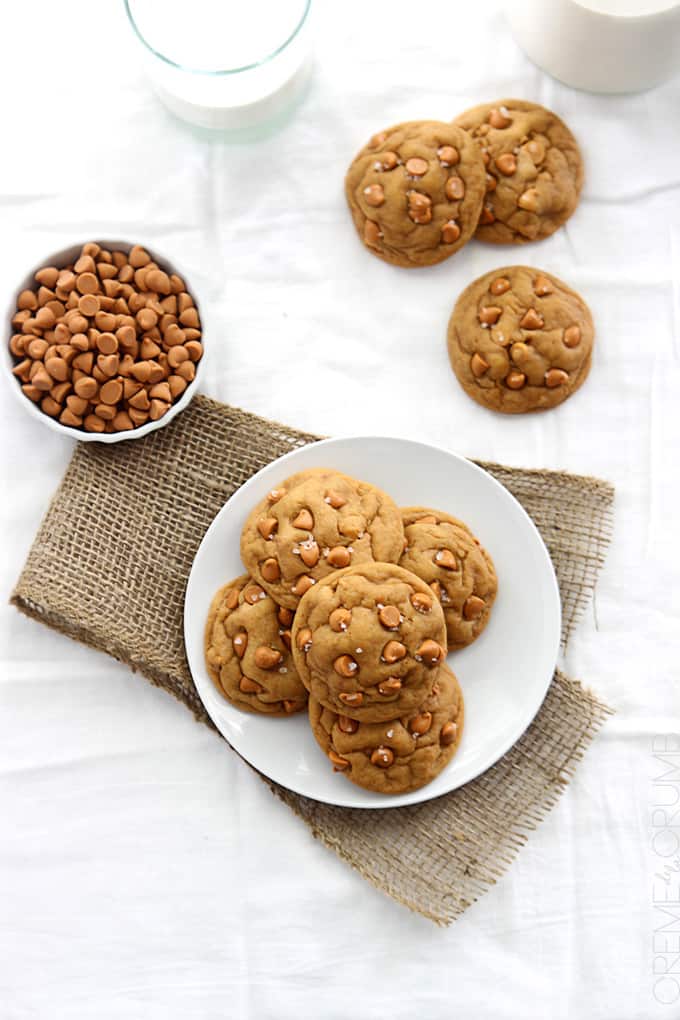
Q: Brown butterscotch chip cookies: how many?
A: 8